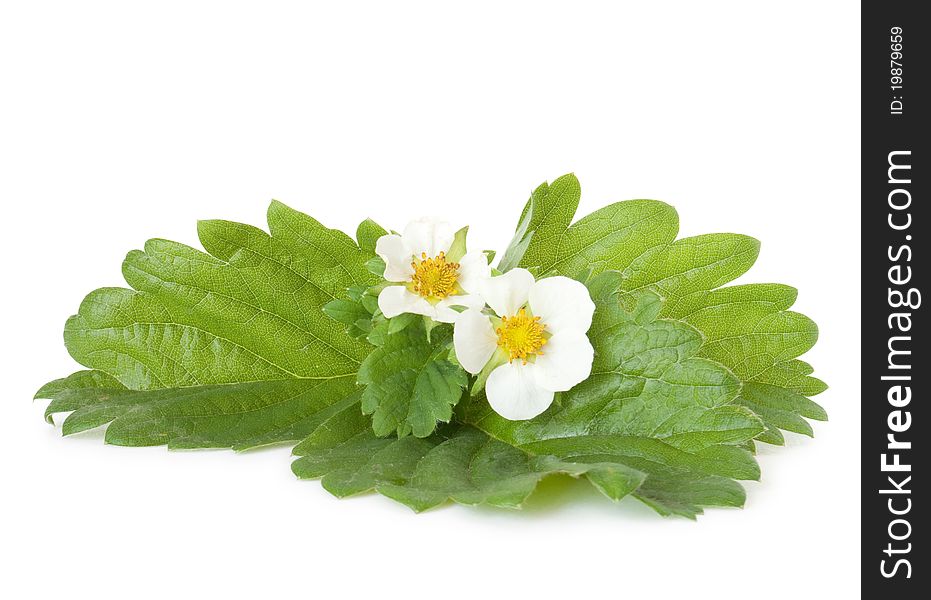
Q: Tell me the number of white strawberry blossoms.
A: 2